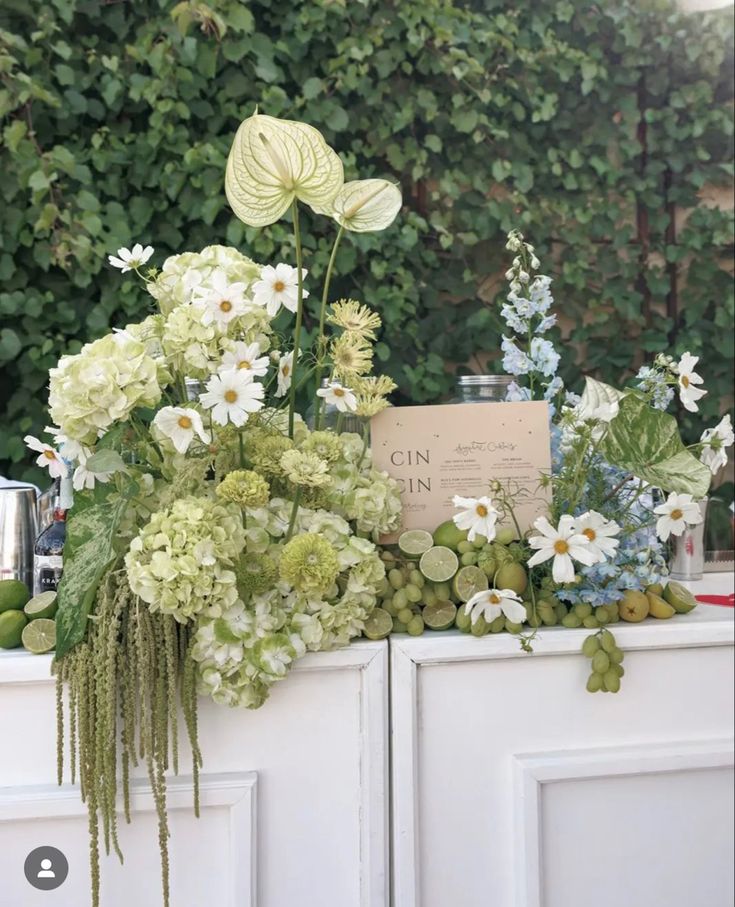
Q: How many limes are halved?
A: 8